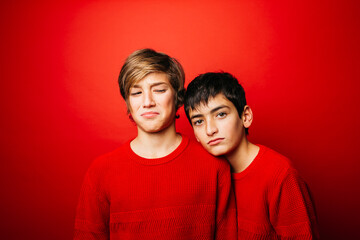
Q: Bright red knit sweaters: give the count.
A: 2